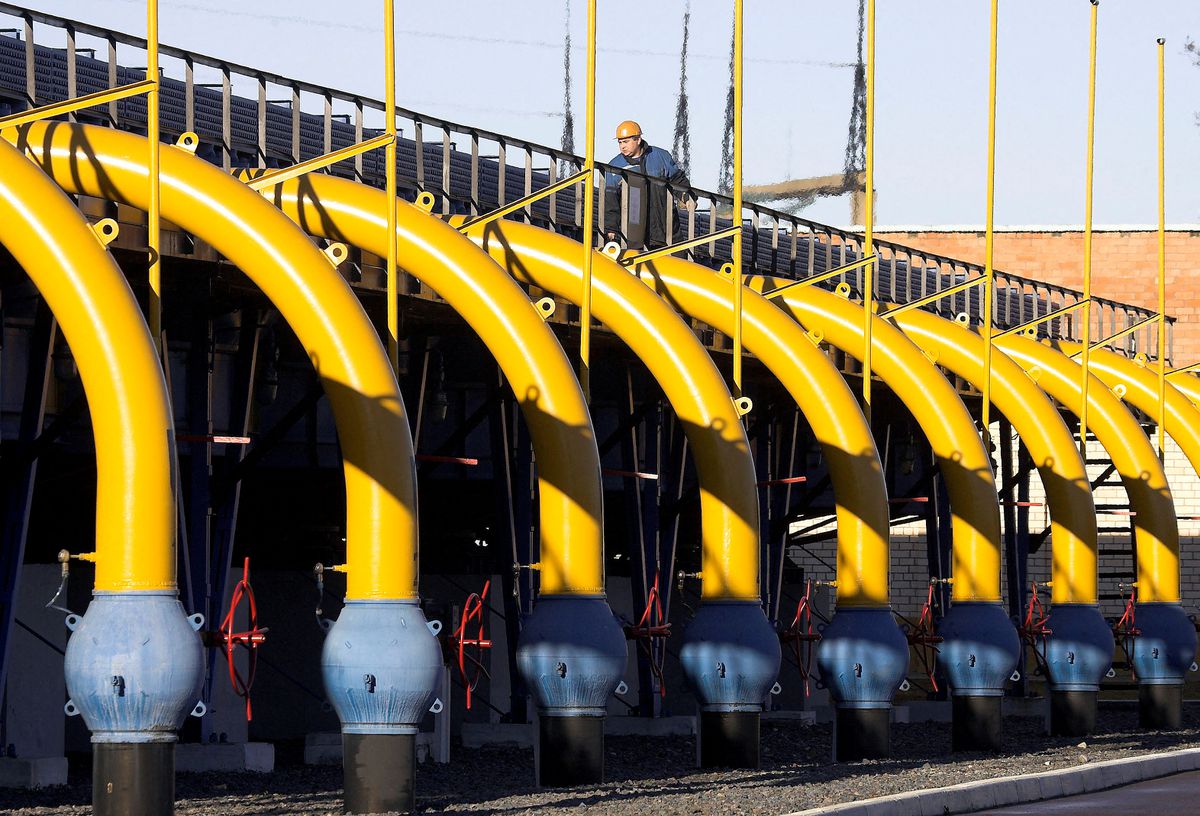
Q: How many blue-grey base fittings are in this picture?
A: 8